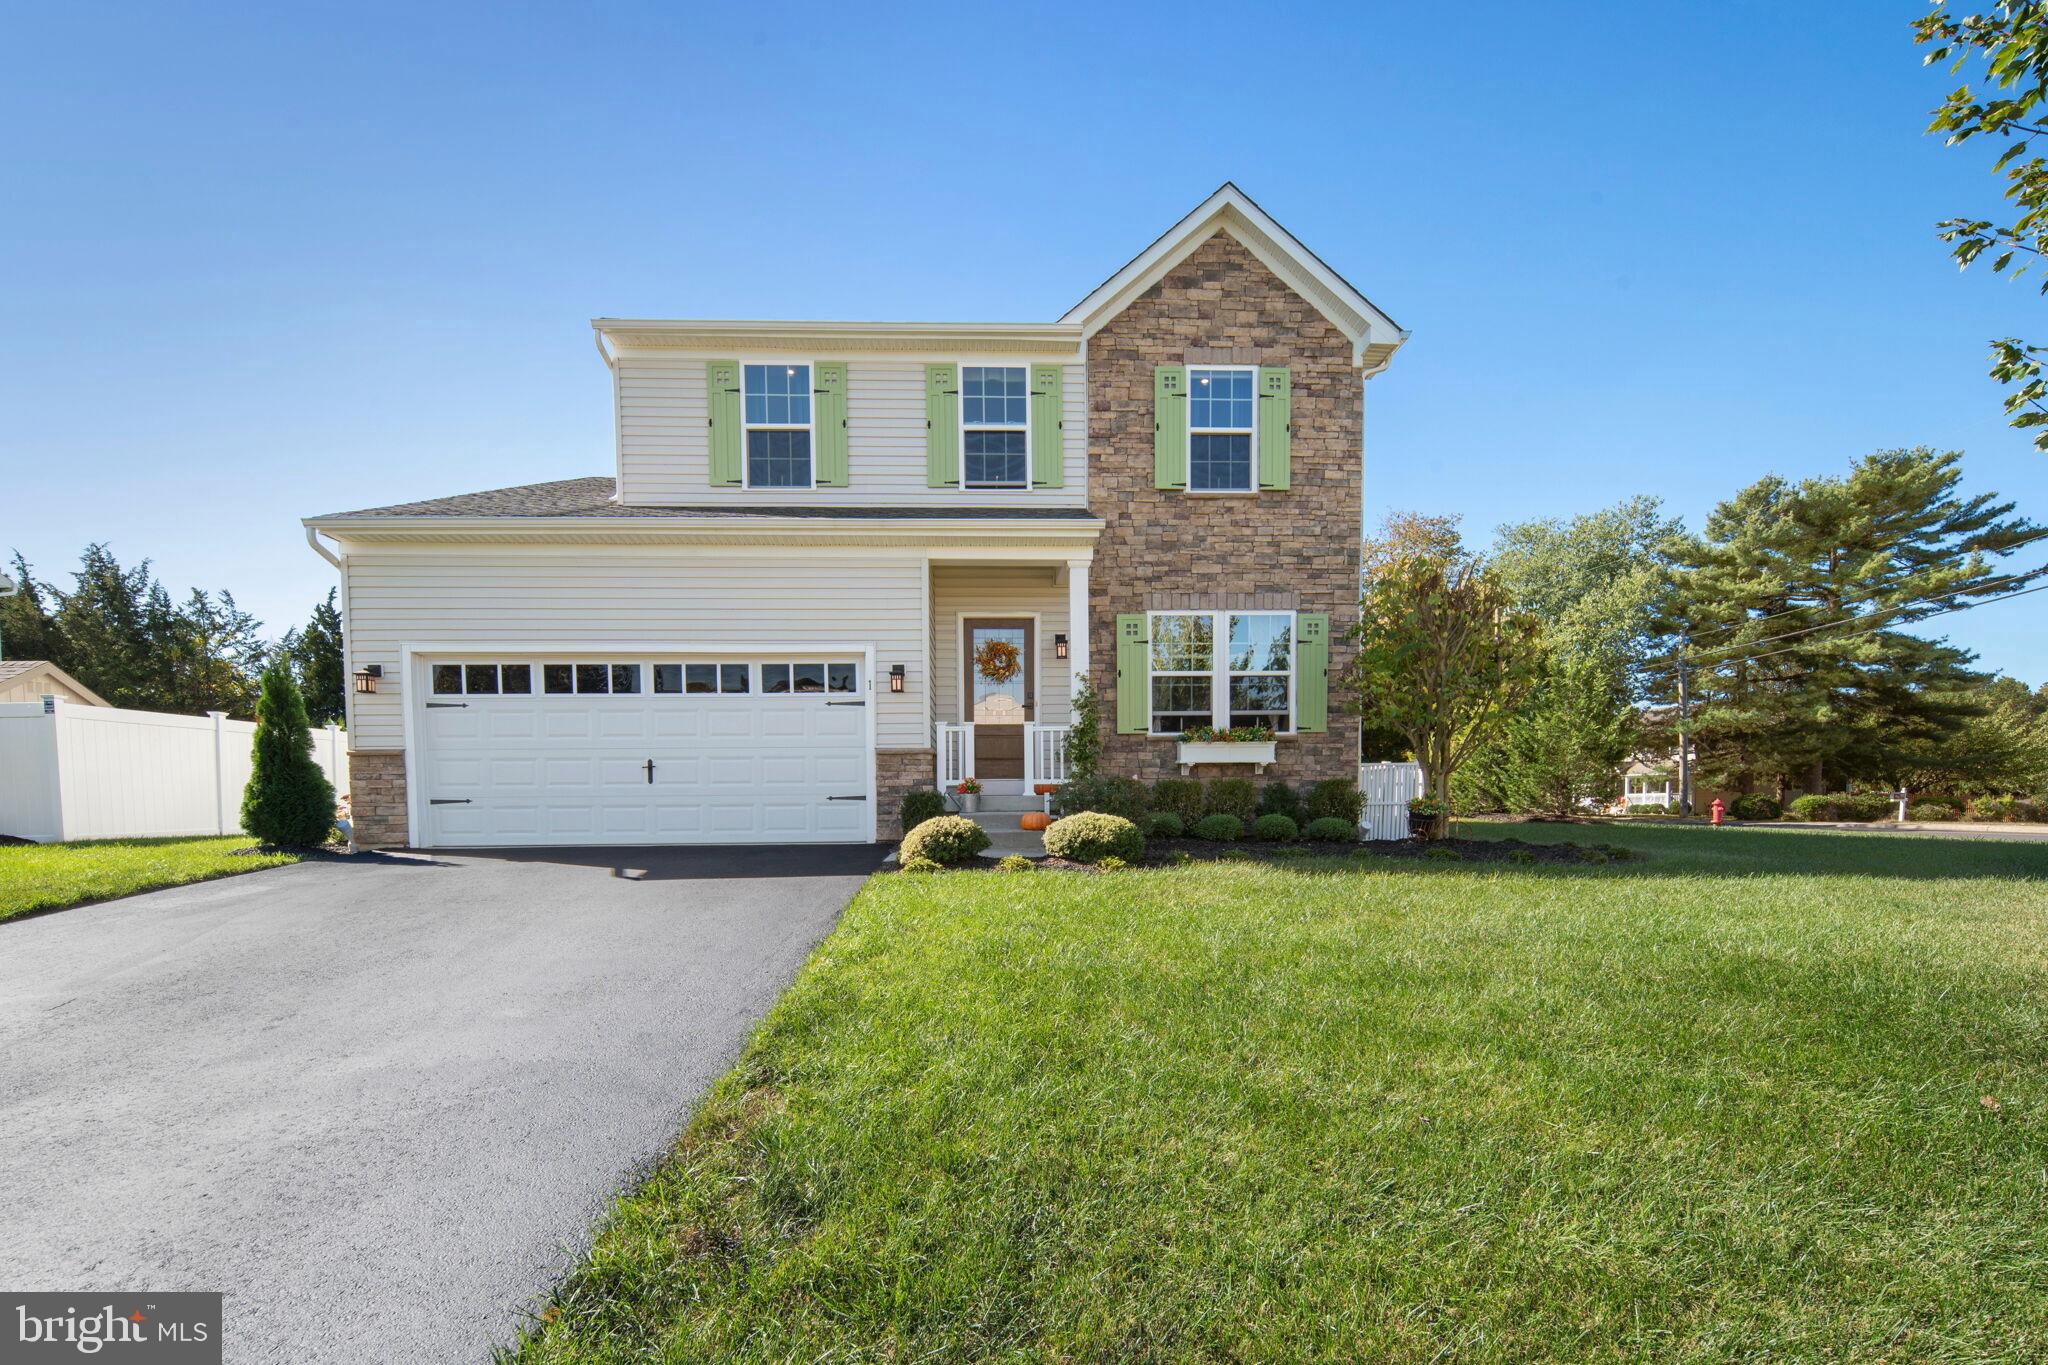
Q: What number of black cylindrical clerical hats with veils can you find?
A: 0